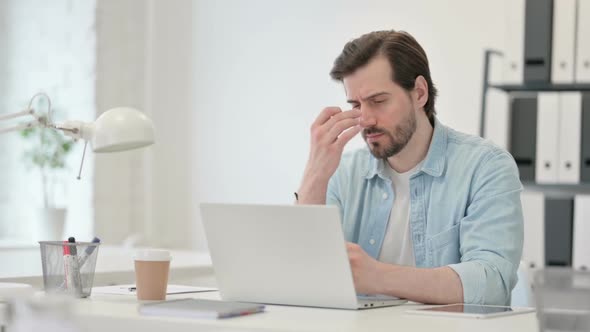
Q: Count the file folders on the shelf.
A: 12